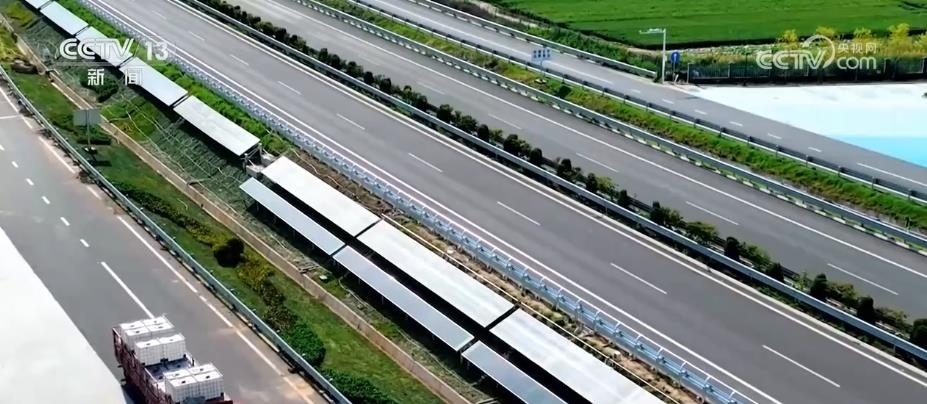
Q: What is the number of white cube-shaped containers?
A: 10